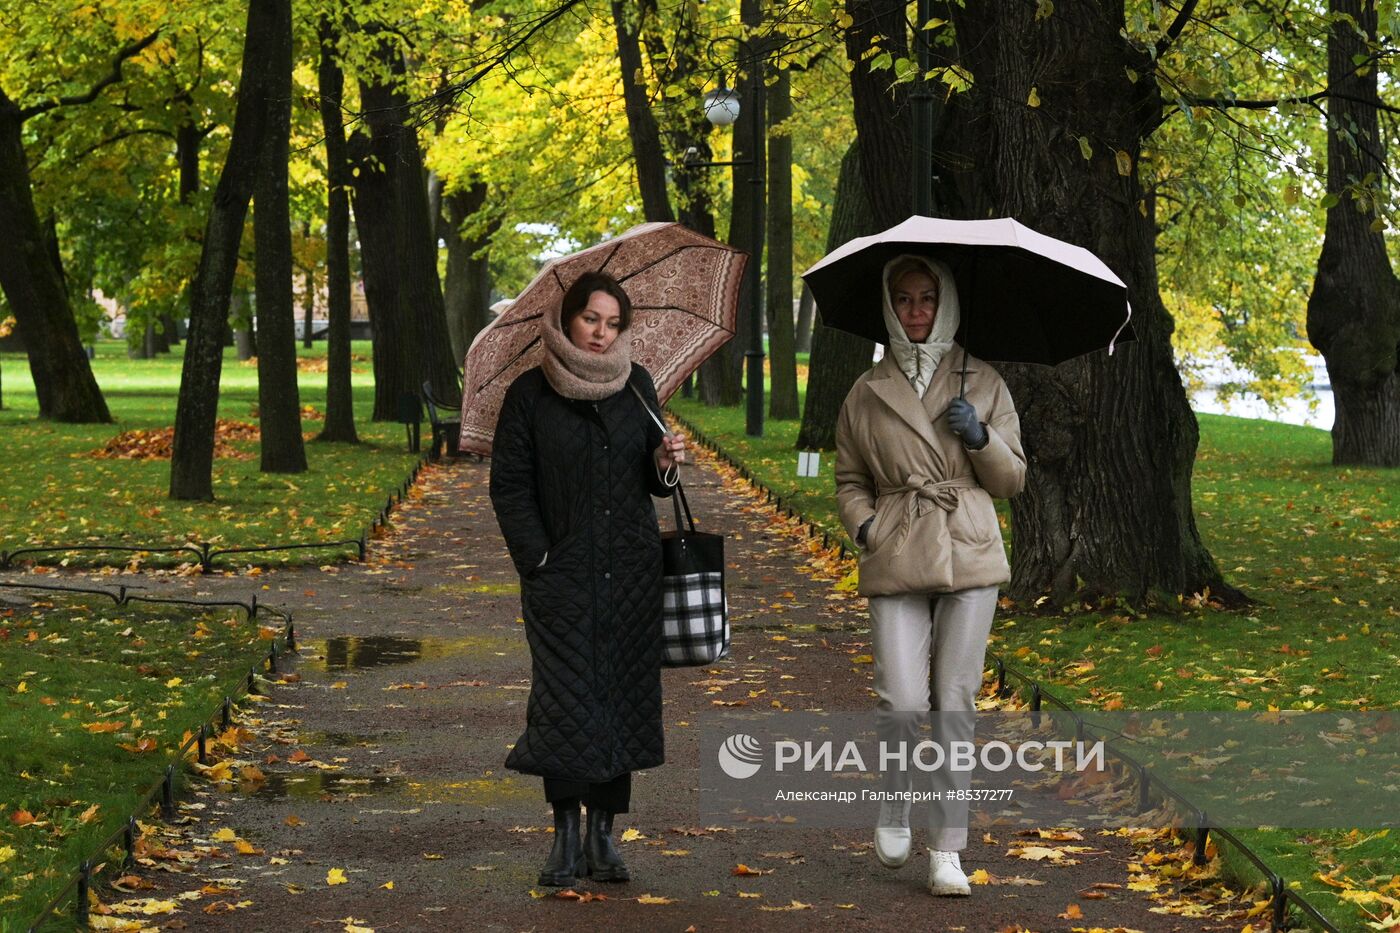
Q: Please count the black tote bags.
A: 1